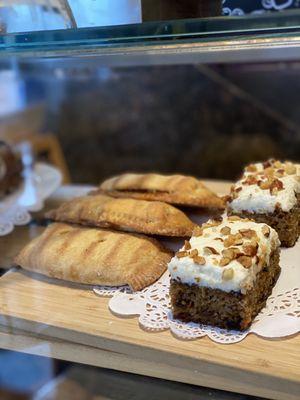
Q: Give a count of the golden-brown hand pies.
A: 3